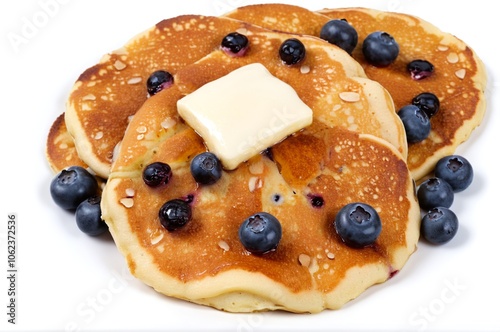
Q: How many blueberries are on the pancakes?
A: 13